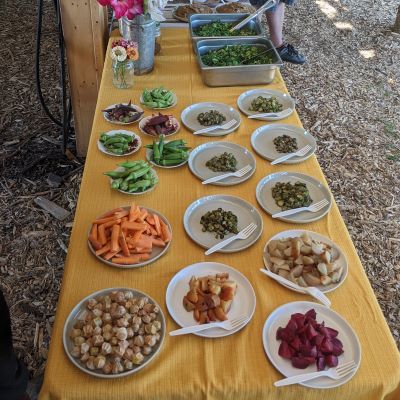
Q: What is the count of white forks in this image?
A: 9